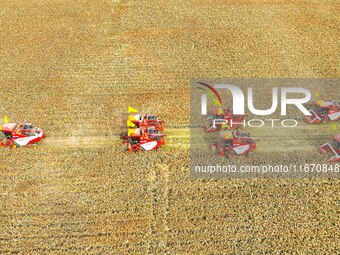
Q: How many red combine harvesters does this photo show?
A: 7